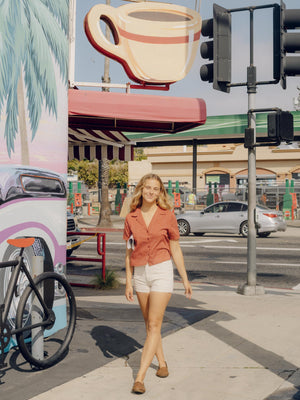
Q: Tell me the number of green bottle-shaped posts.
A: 10